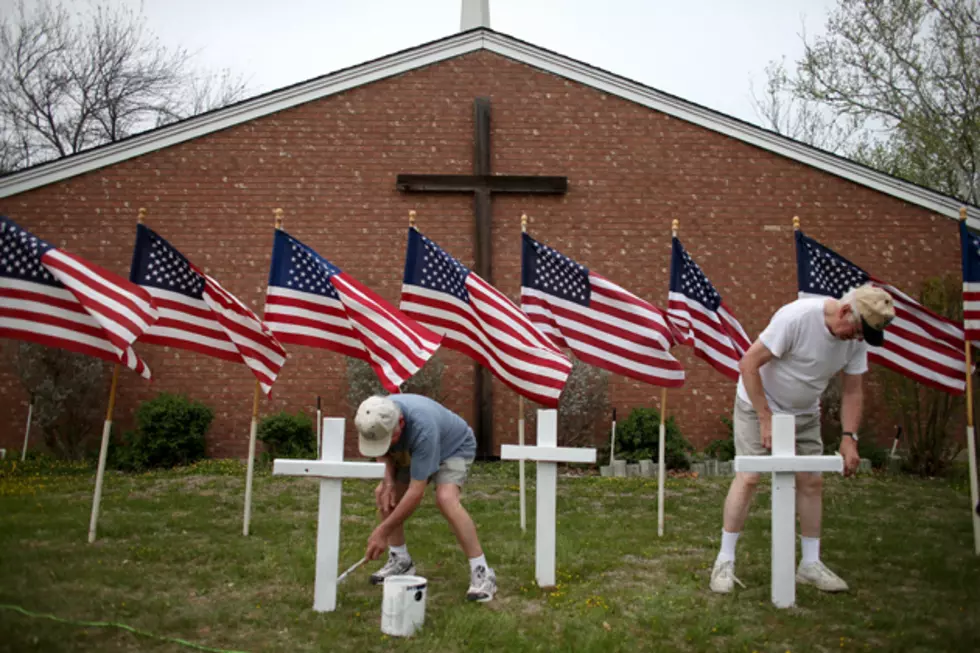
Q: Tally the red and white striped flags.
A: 8